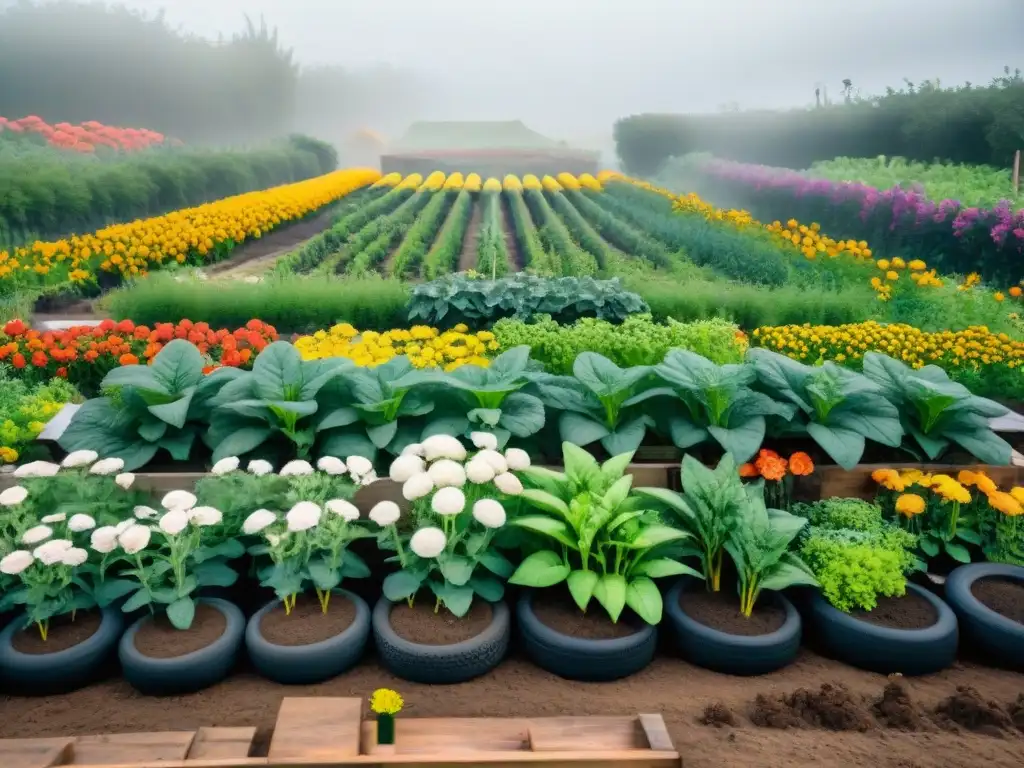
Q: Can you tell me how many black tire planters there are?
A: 8